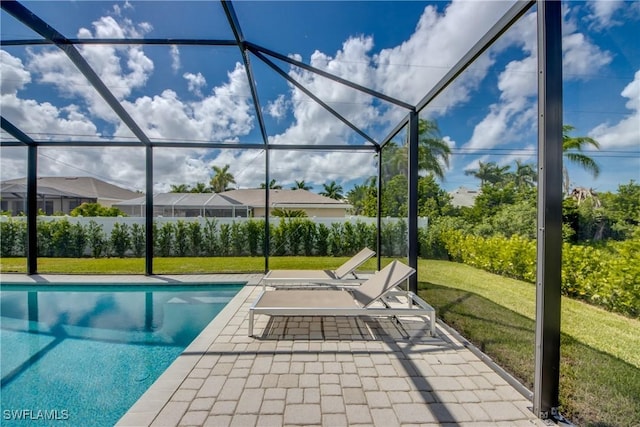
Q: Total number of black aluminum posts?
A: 6